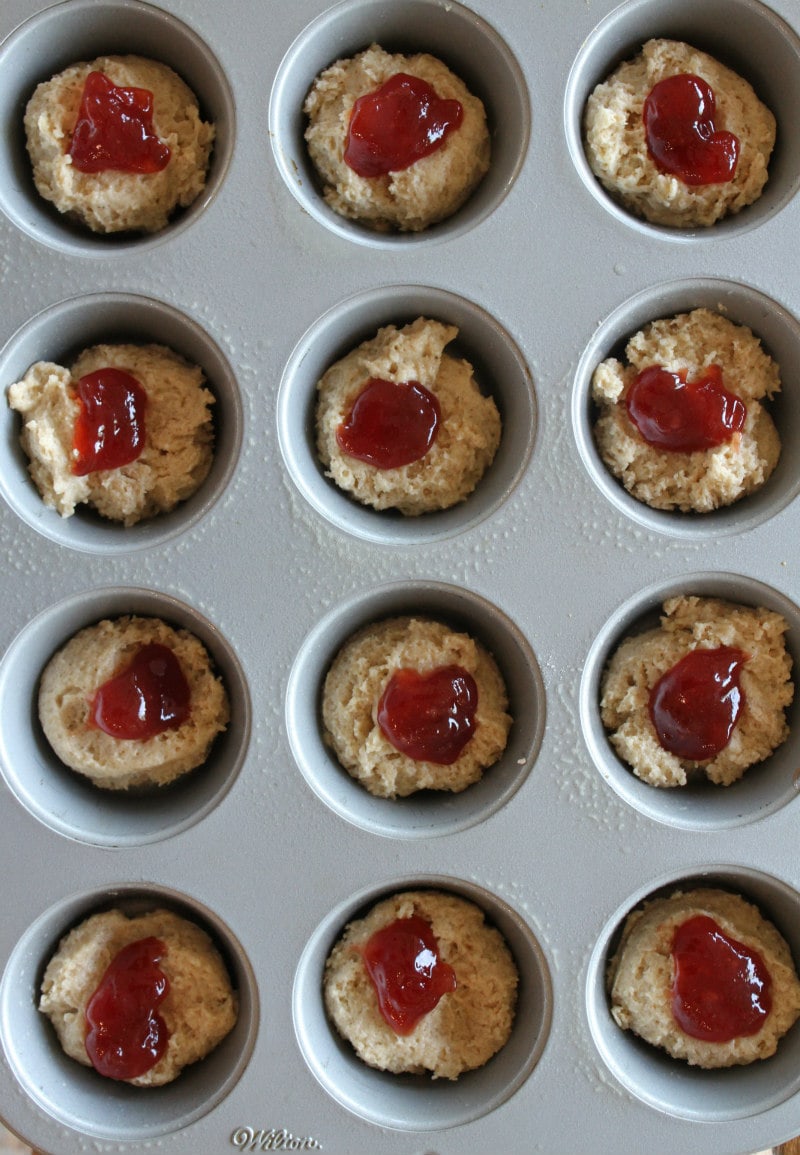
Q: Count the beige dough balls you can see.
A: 12